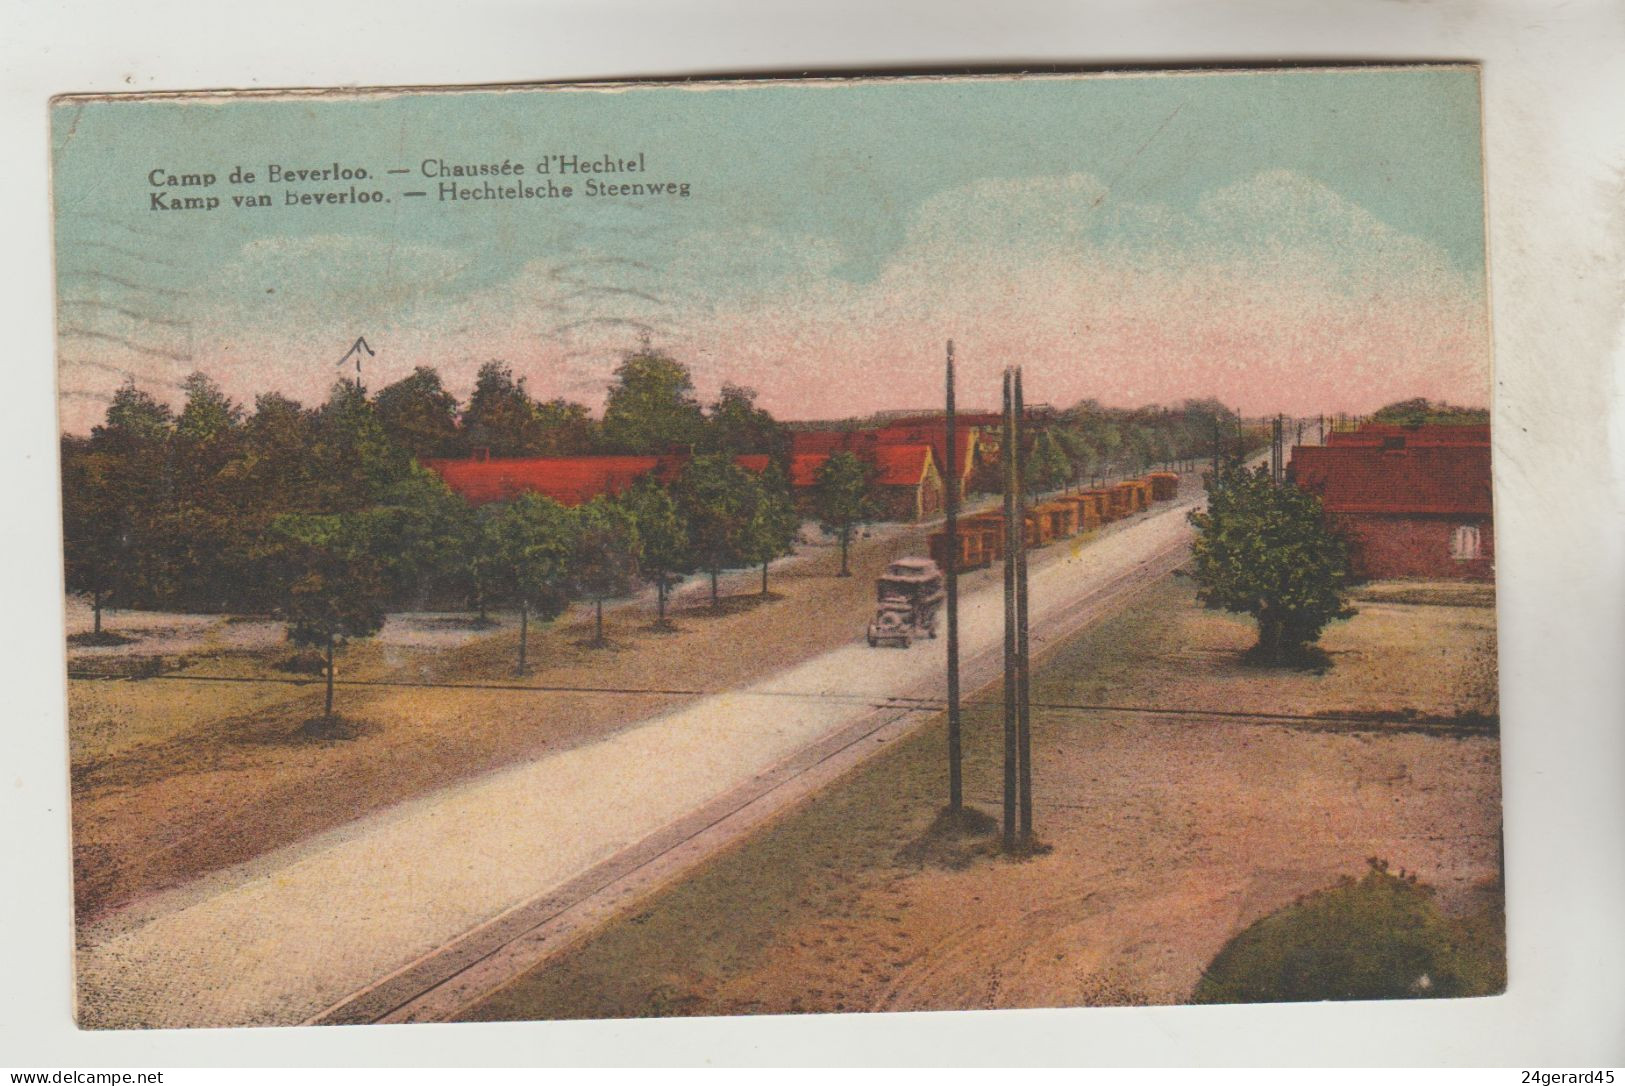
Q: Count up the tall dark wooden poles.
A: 3